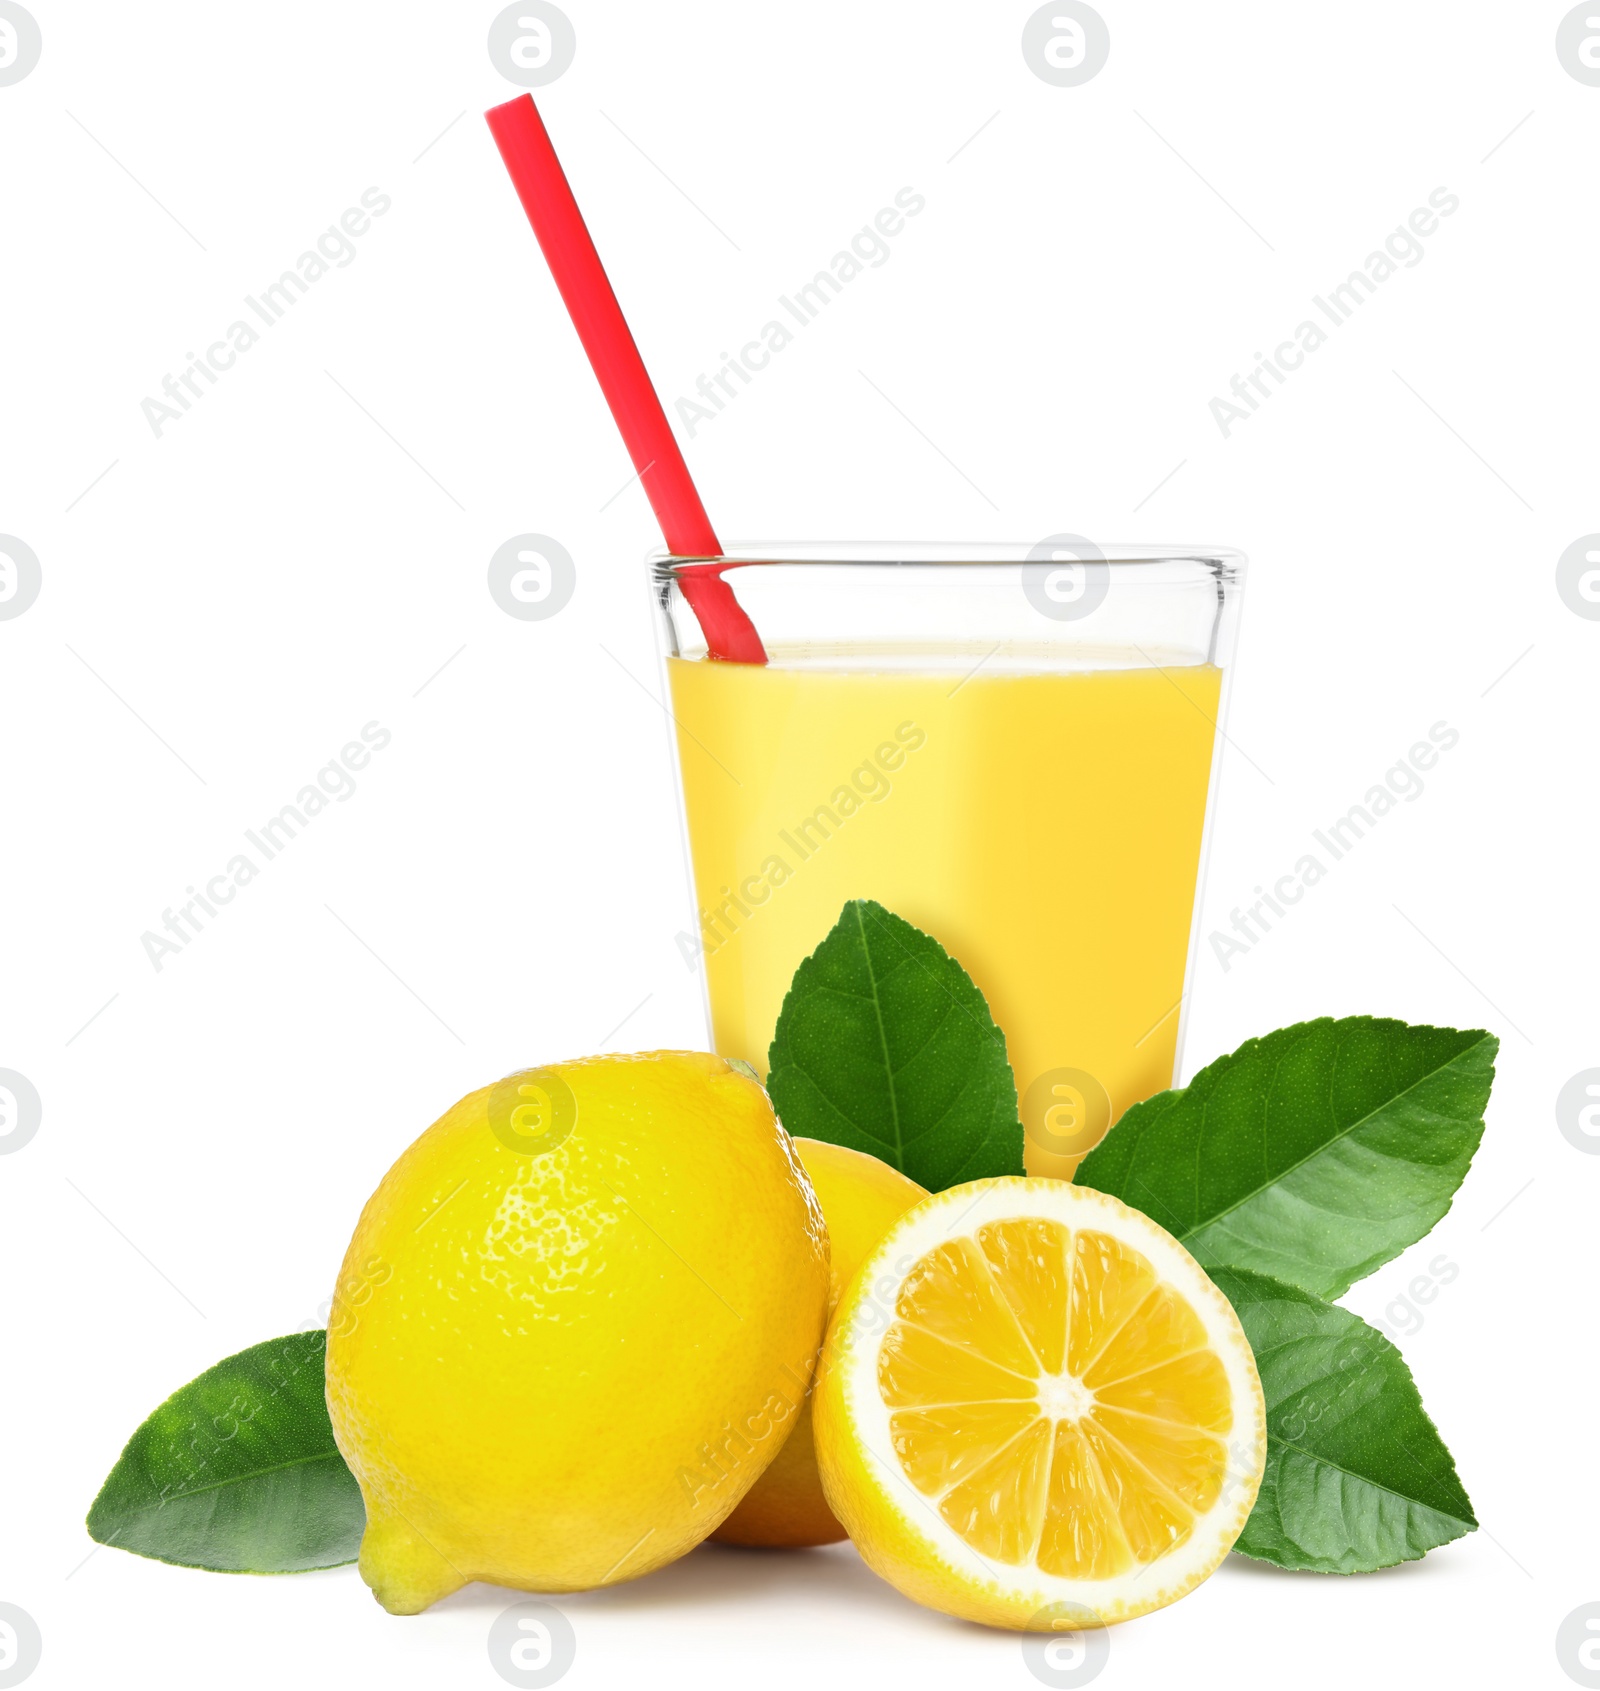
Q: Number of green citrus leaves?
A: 4